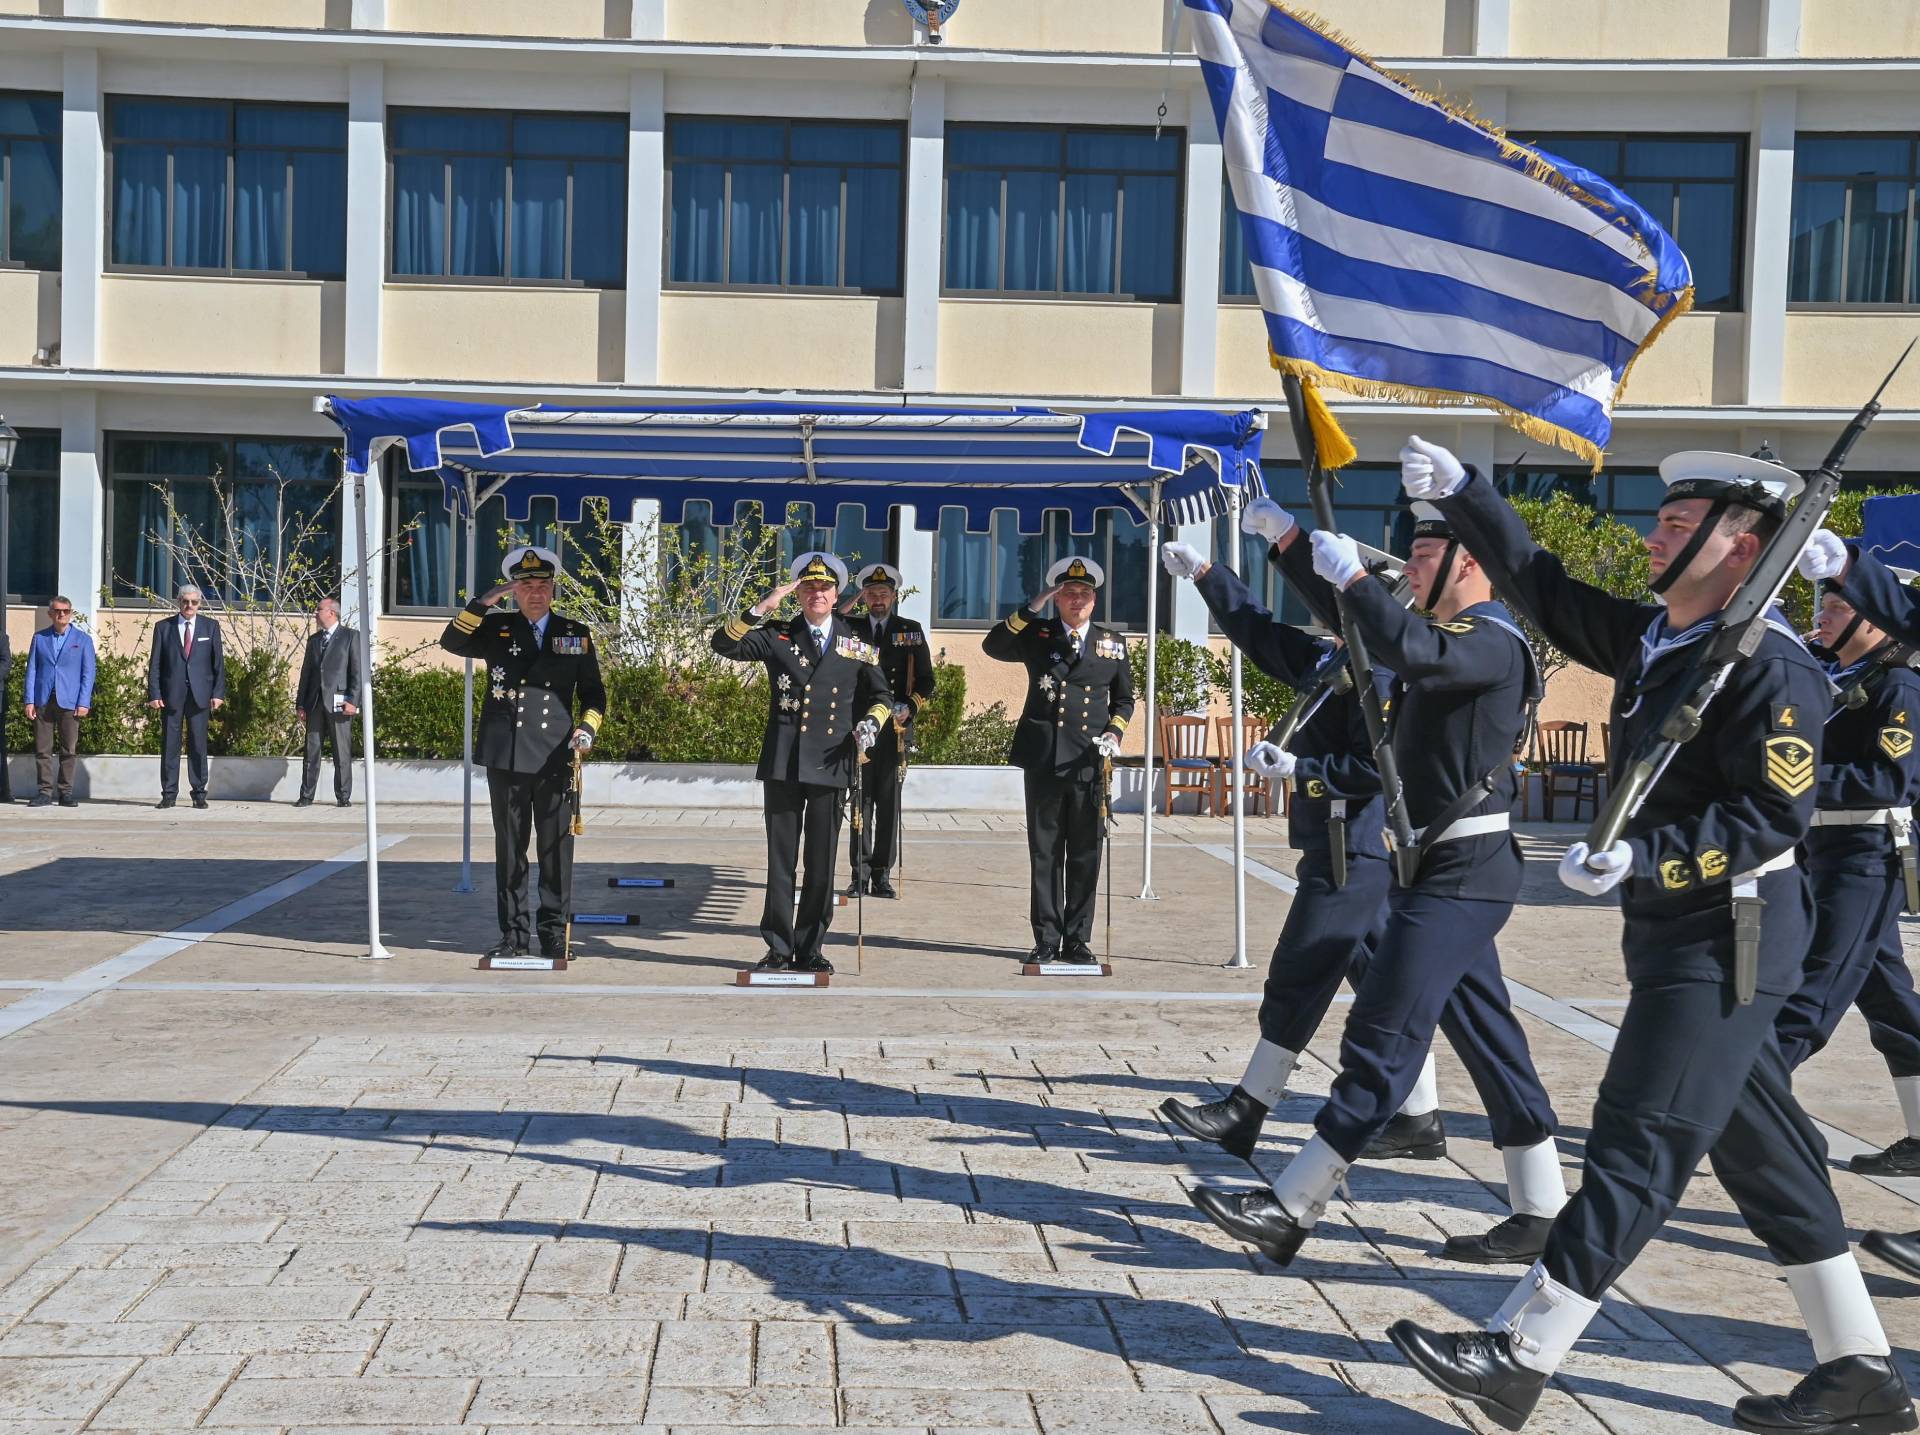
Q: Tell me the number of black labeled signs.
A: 2